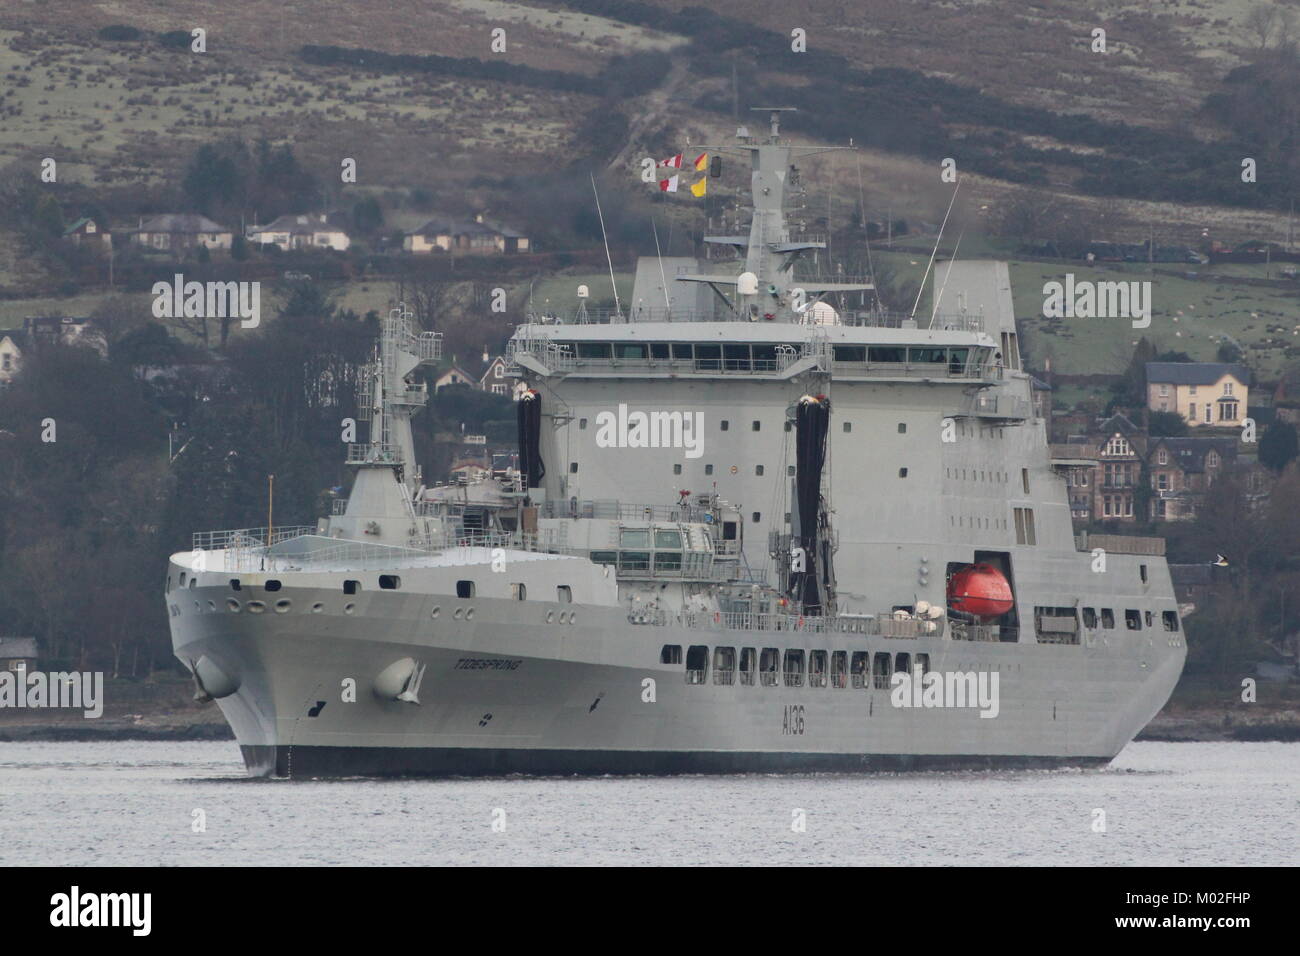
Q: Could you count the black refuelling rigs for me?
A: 2